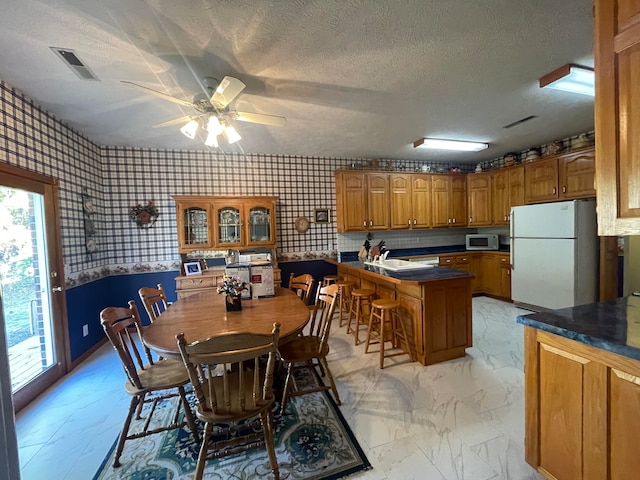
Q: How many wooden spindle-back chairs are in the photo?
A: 5